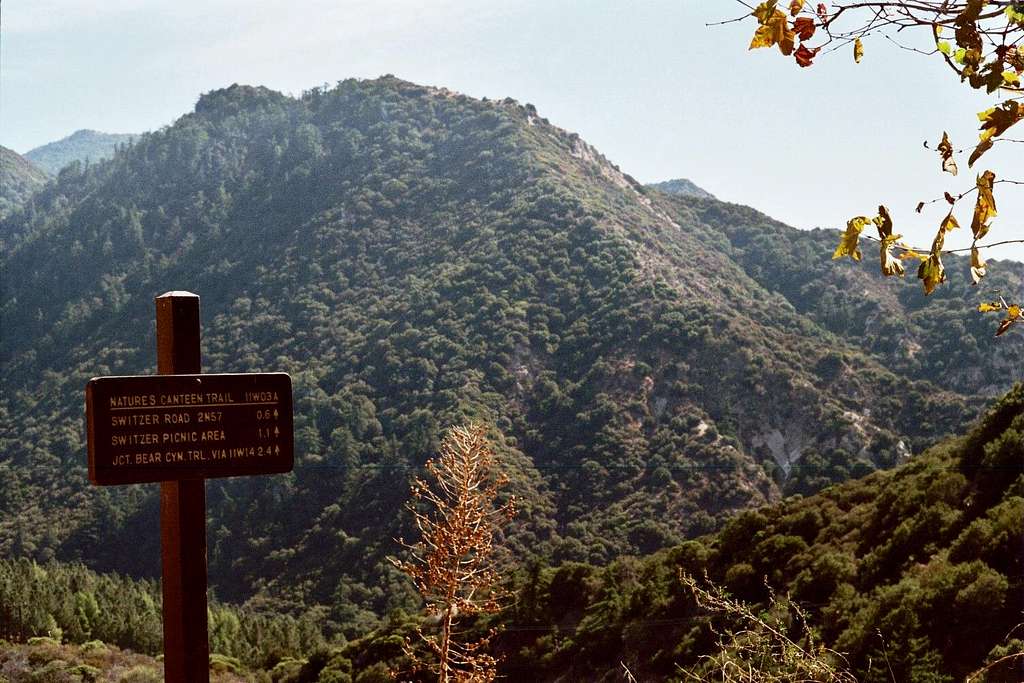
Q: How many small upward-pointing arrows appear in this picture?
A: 3